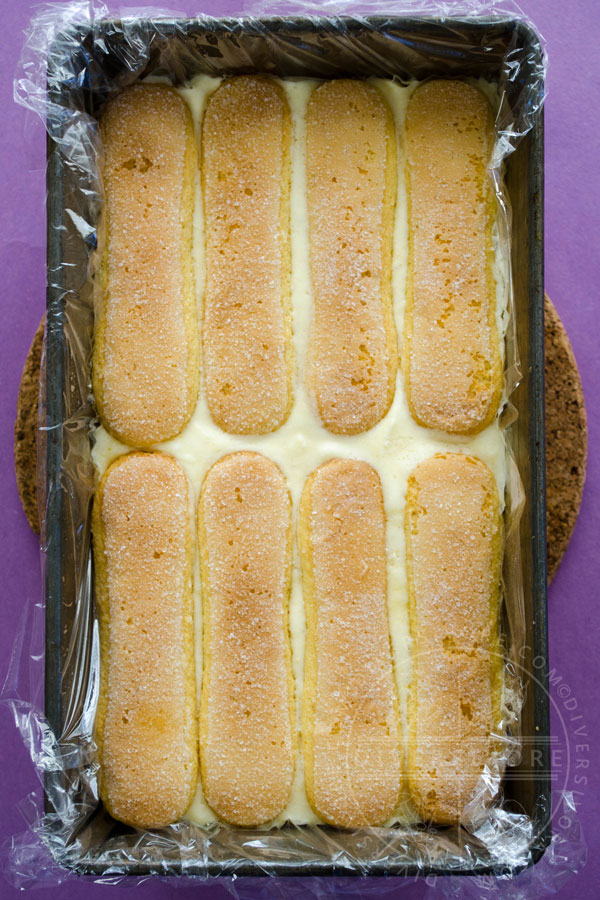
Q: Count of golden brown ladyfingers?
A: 8